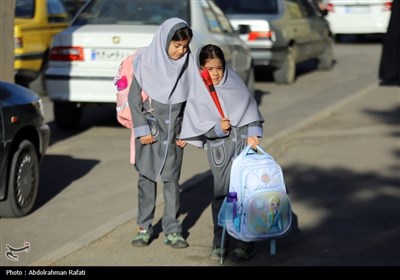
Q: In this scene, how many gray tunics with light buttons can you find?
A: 2